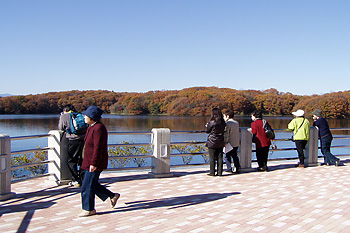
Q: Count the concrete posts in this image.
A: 5